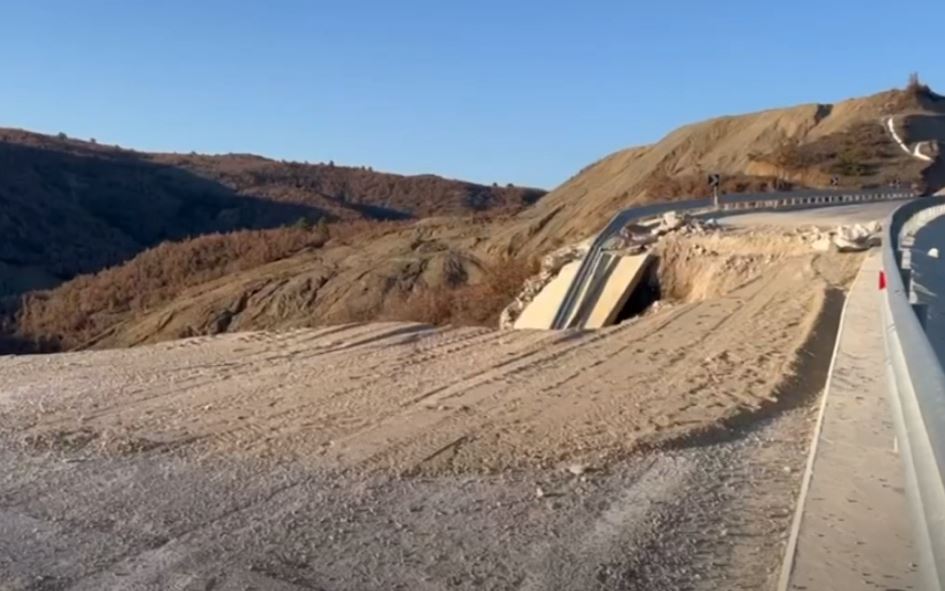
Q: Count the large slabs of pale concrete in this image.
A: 2